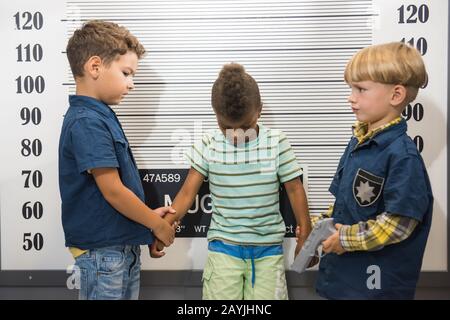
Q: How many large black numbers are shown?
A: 13